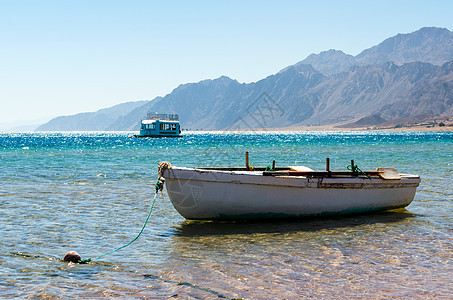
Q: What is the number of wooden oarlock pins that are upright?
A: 4